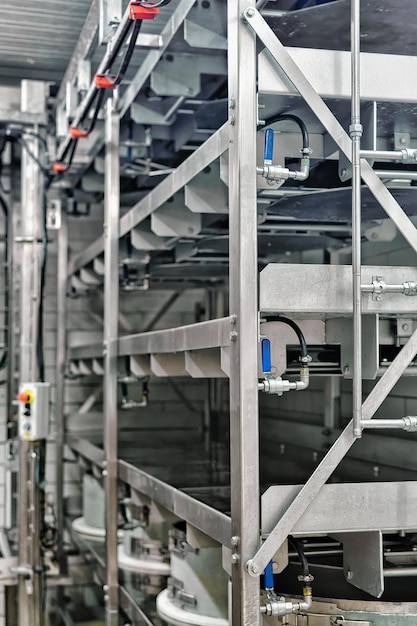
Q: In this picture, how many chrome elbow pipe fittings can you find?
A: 3